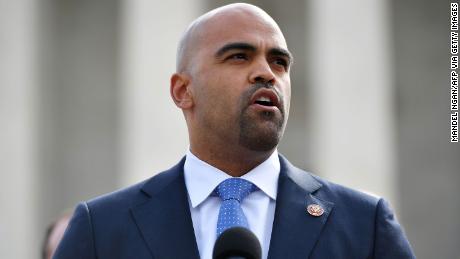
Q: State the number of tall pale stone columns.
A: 3